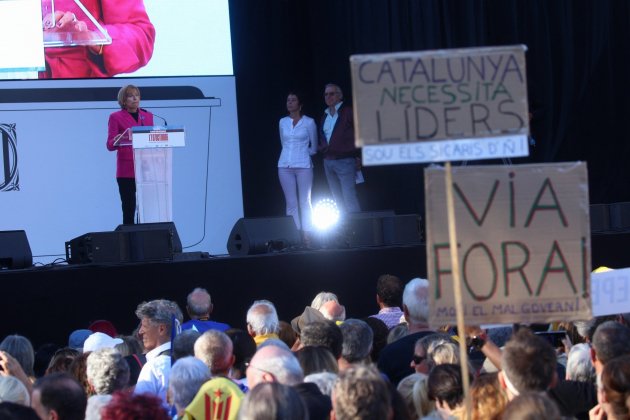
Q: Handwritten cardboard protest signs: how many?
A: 2